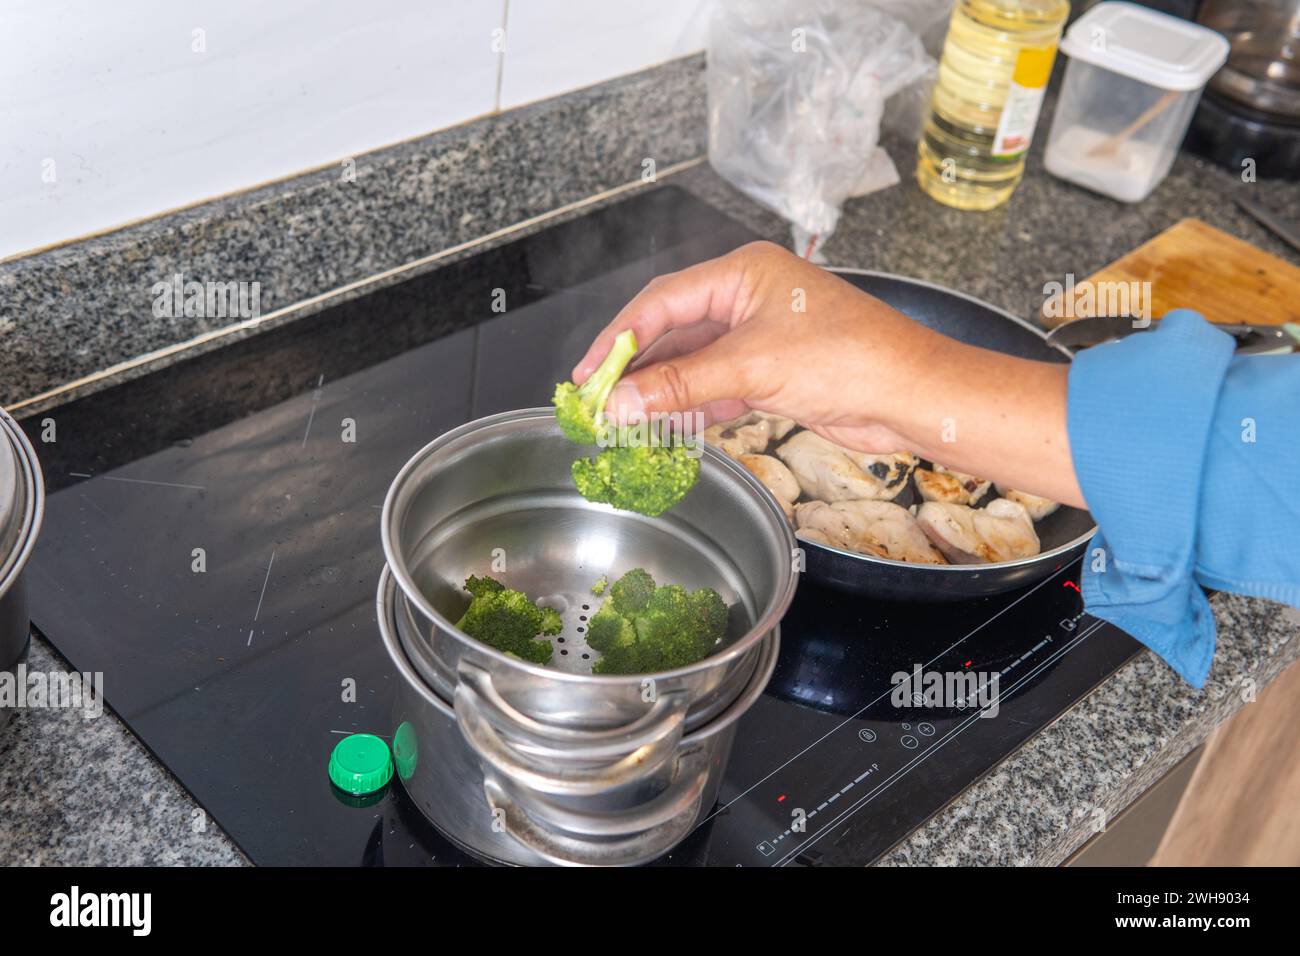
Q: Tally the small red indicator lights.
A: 3